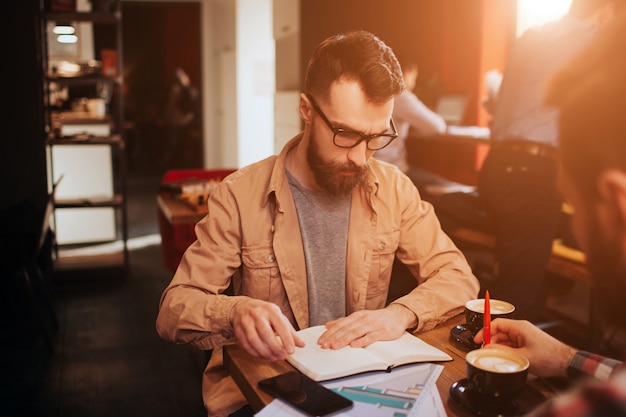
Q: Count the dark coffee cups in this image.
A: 2